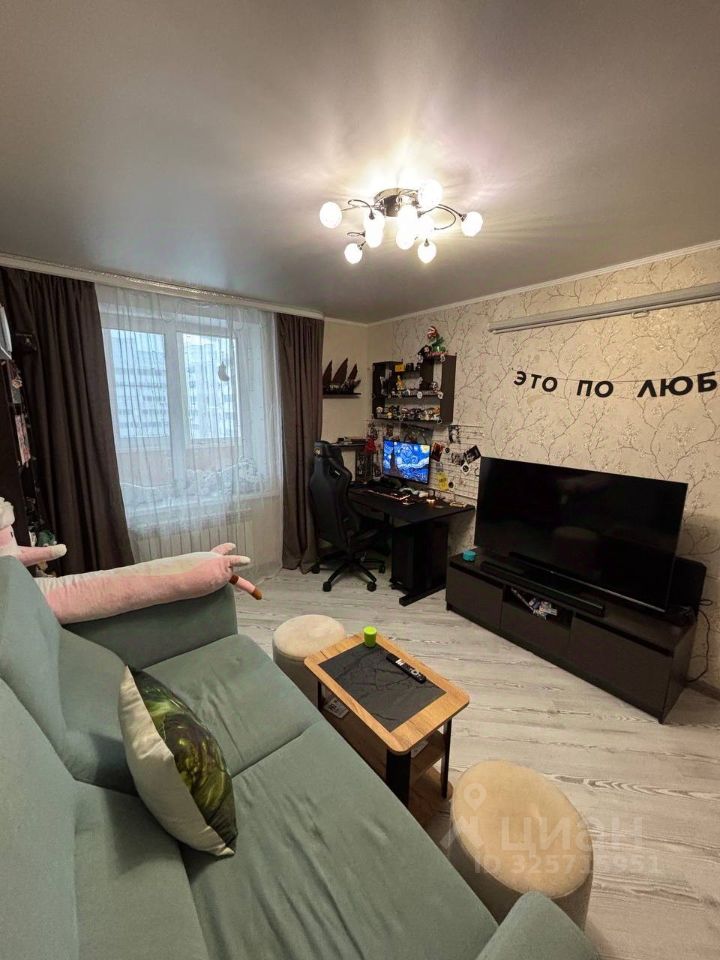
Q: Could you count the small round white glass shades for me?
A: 10